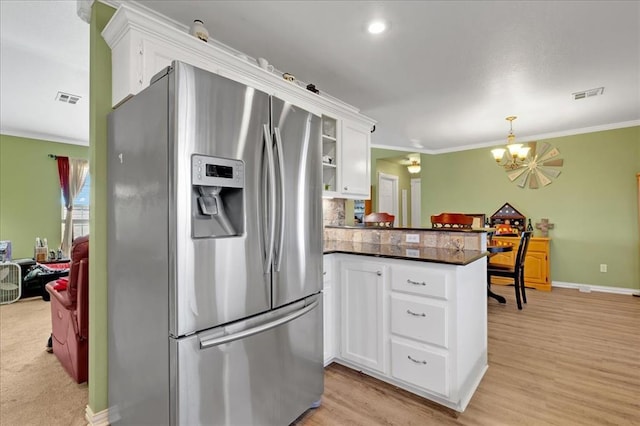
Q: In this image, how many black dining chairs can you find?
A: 1